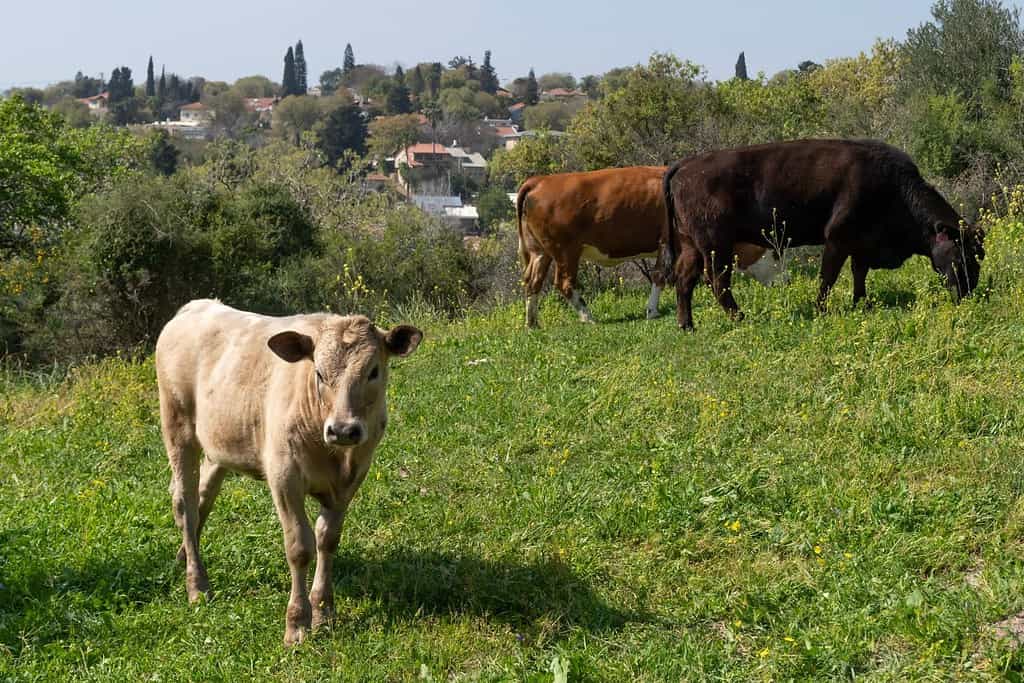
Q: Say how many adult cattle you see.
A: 2